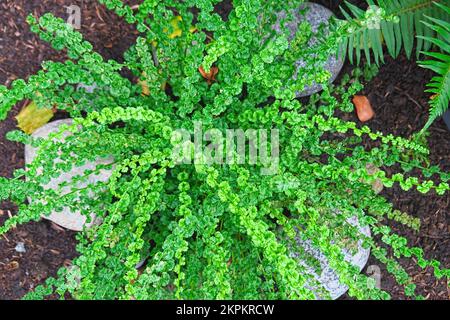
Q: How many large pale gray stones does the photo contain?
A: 3